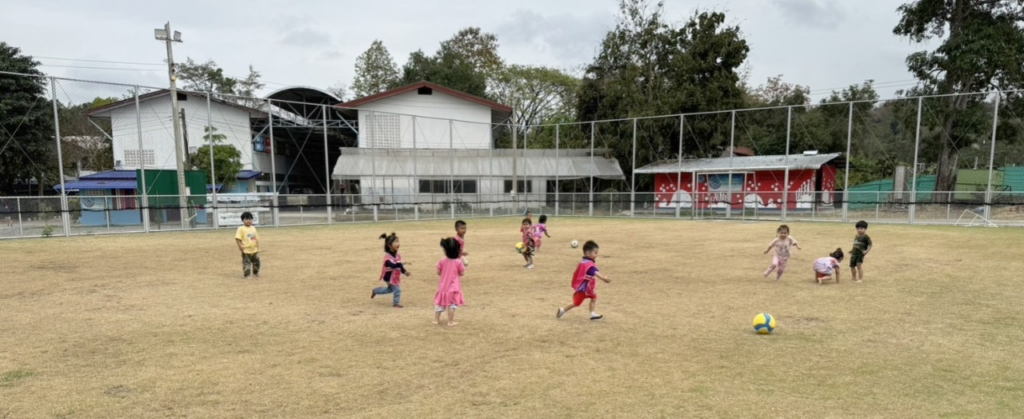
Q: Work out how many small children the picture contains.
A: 11